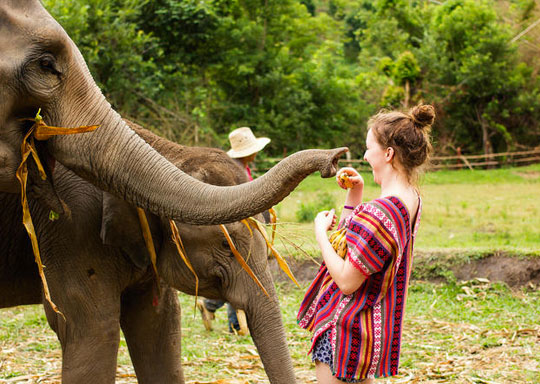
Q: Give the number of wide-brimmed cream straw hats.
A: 1